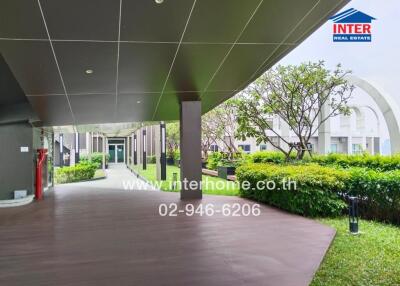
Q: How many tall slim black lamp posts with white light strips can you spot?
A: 5